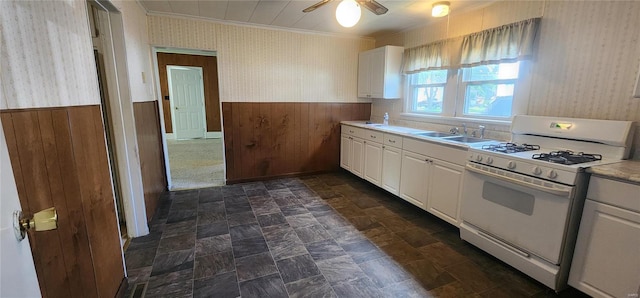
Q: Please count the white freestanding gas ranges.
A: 1